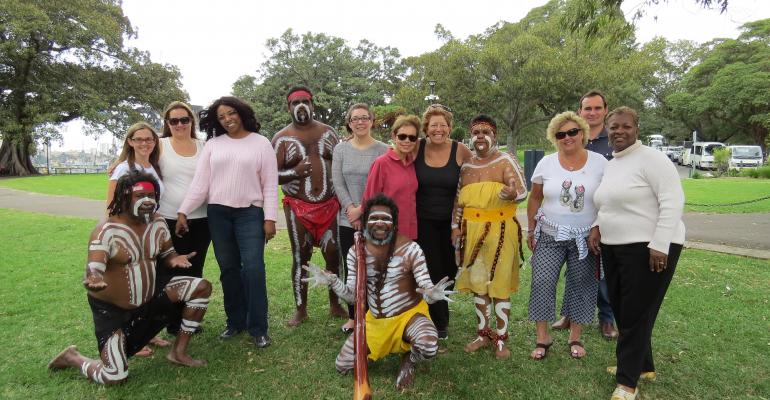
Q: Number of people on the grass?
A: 13